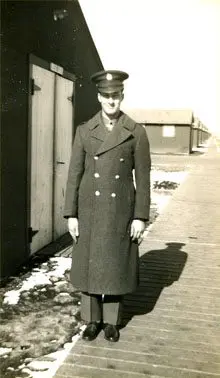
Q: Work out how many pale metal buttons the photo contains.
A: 6